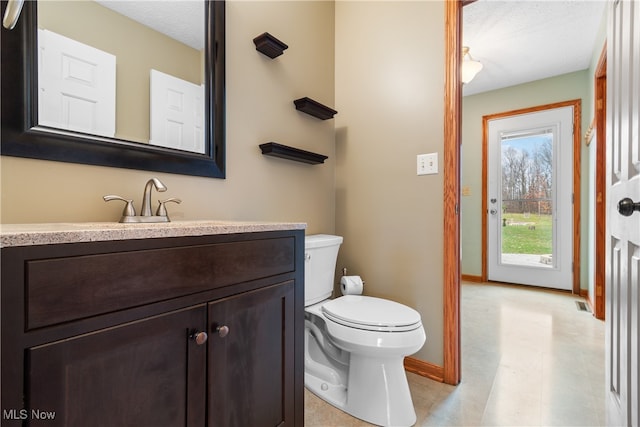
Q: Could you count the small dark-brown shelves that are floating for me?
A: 3